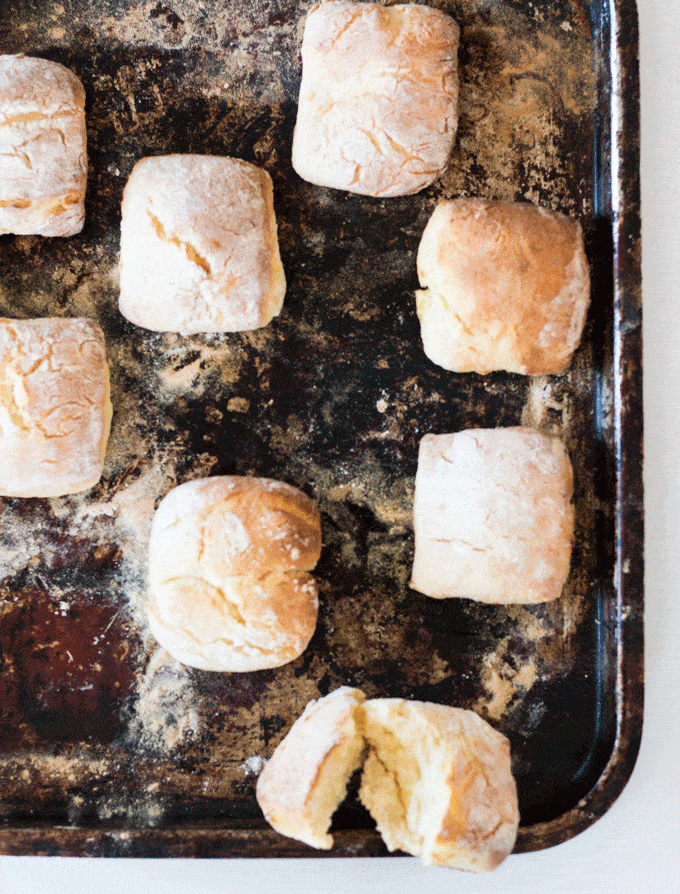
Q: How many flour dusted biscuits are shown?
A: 8